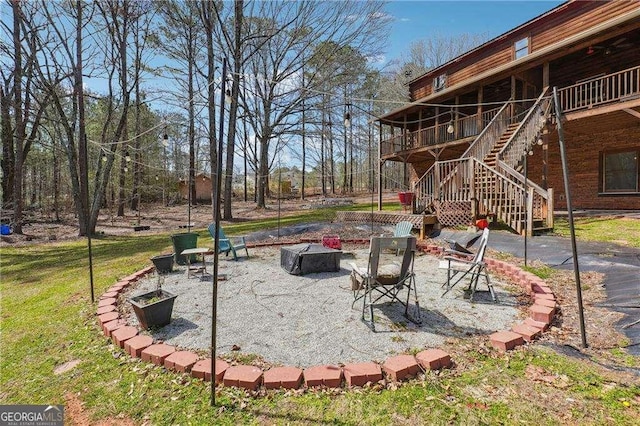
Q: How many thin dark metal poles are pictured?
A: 7